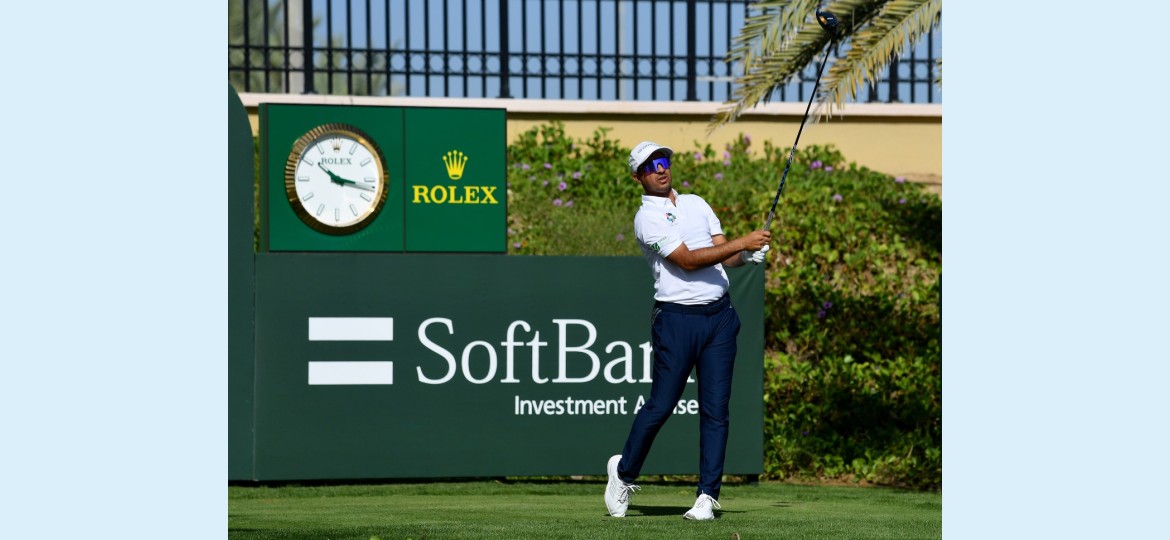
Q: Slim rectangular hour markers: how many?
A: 11